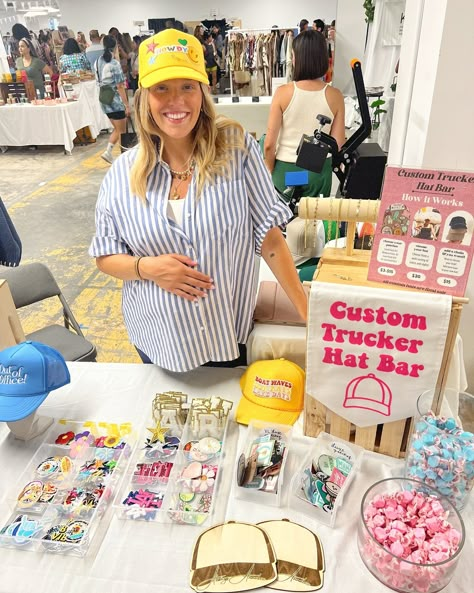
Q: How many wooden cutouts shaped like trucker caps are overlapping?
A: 2